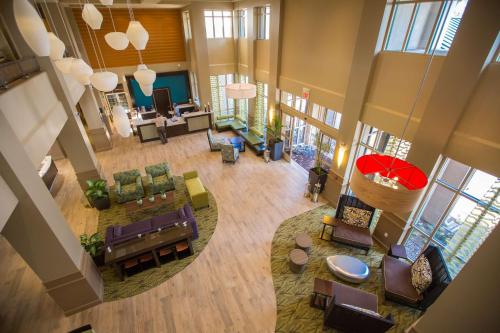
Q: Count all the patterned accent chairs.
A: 4